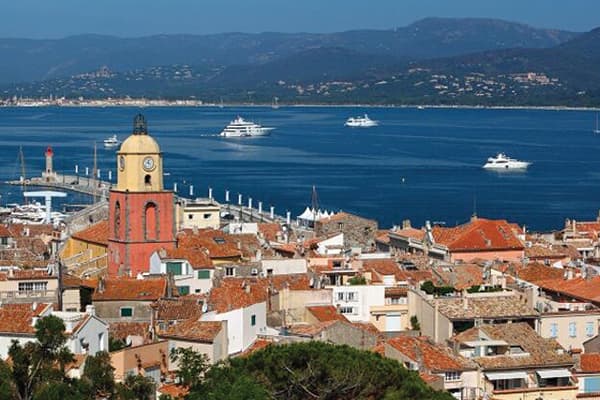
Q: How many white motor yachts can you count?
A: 4